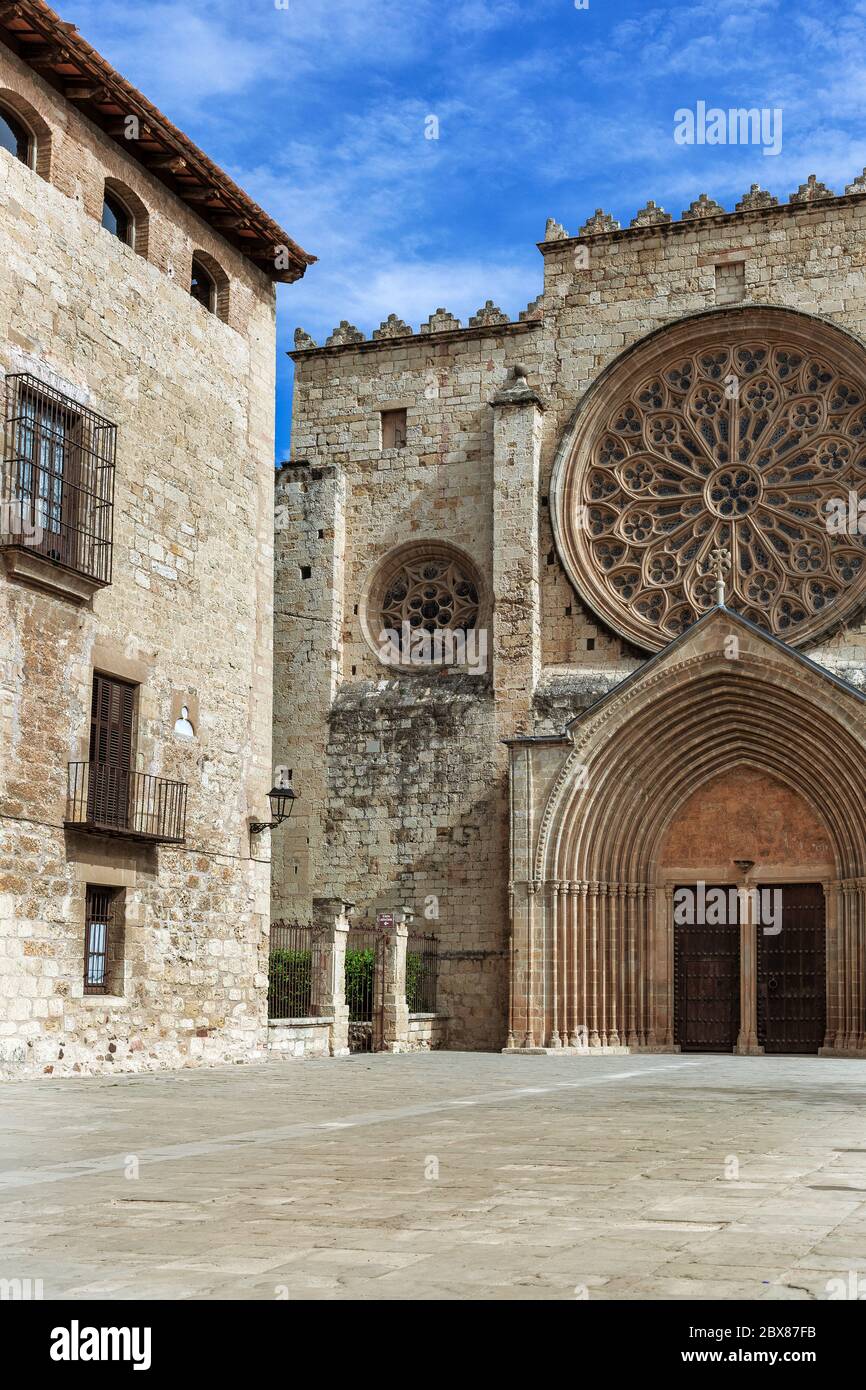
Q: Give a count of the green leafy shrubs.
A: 3